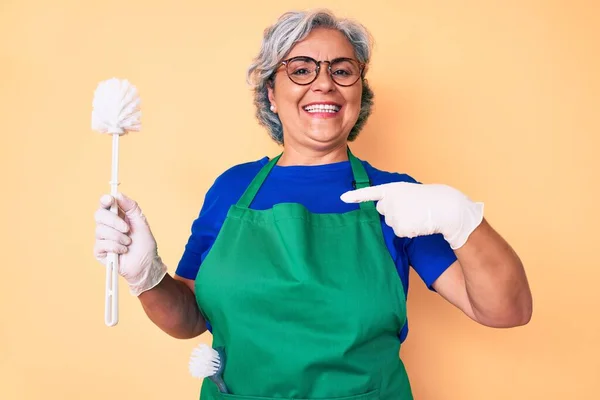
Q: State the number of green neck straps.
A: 2